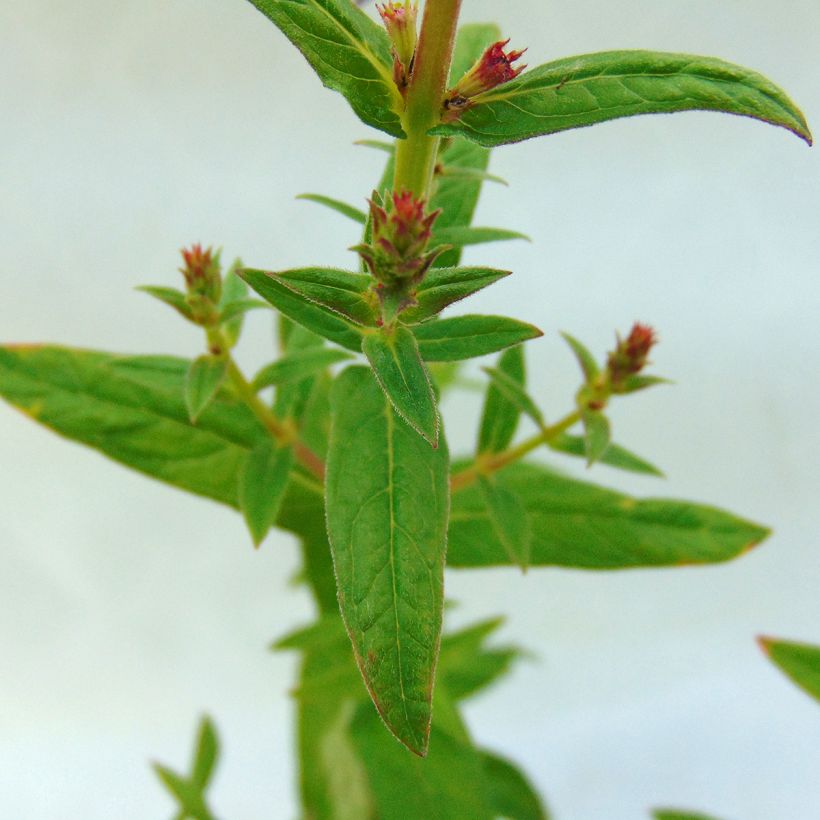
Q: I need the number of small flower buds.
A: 5